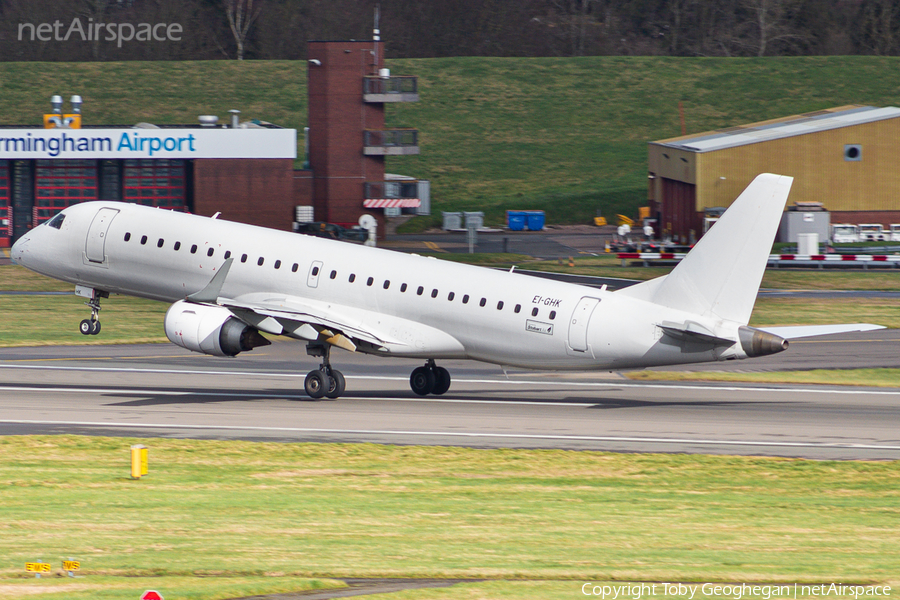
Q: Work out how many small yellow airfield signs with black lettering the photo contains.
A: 2